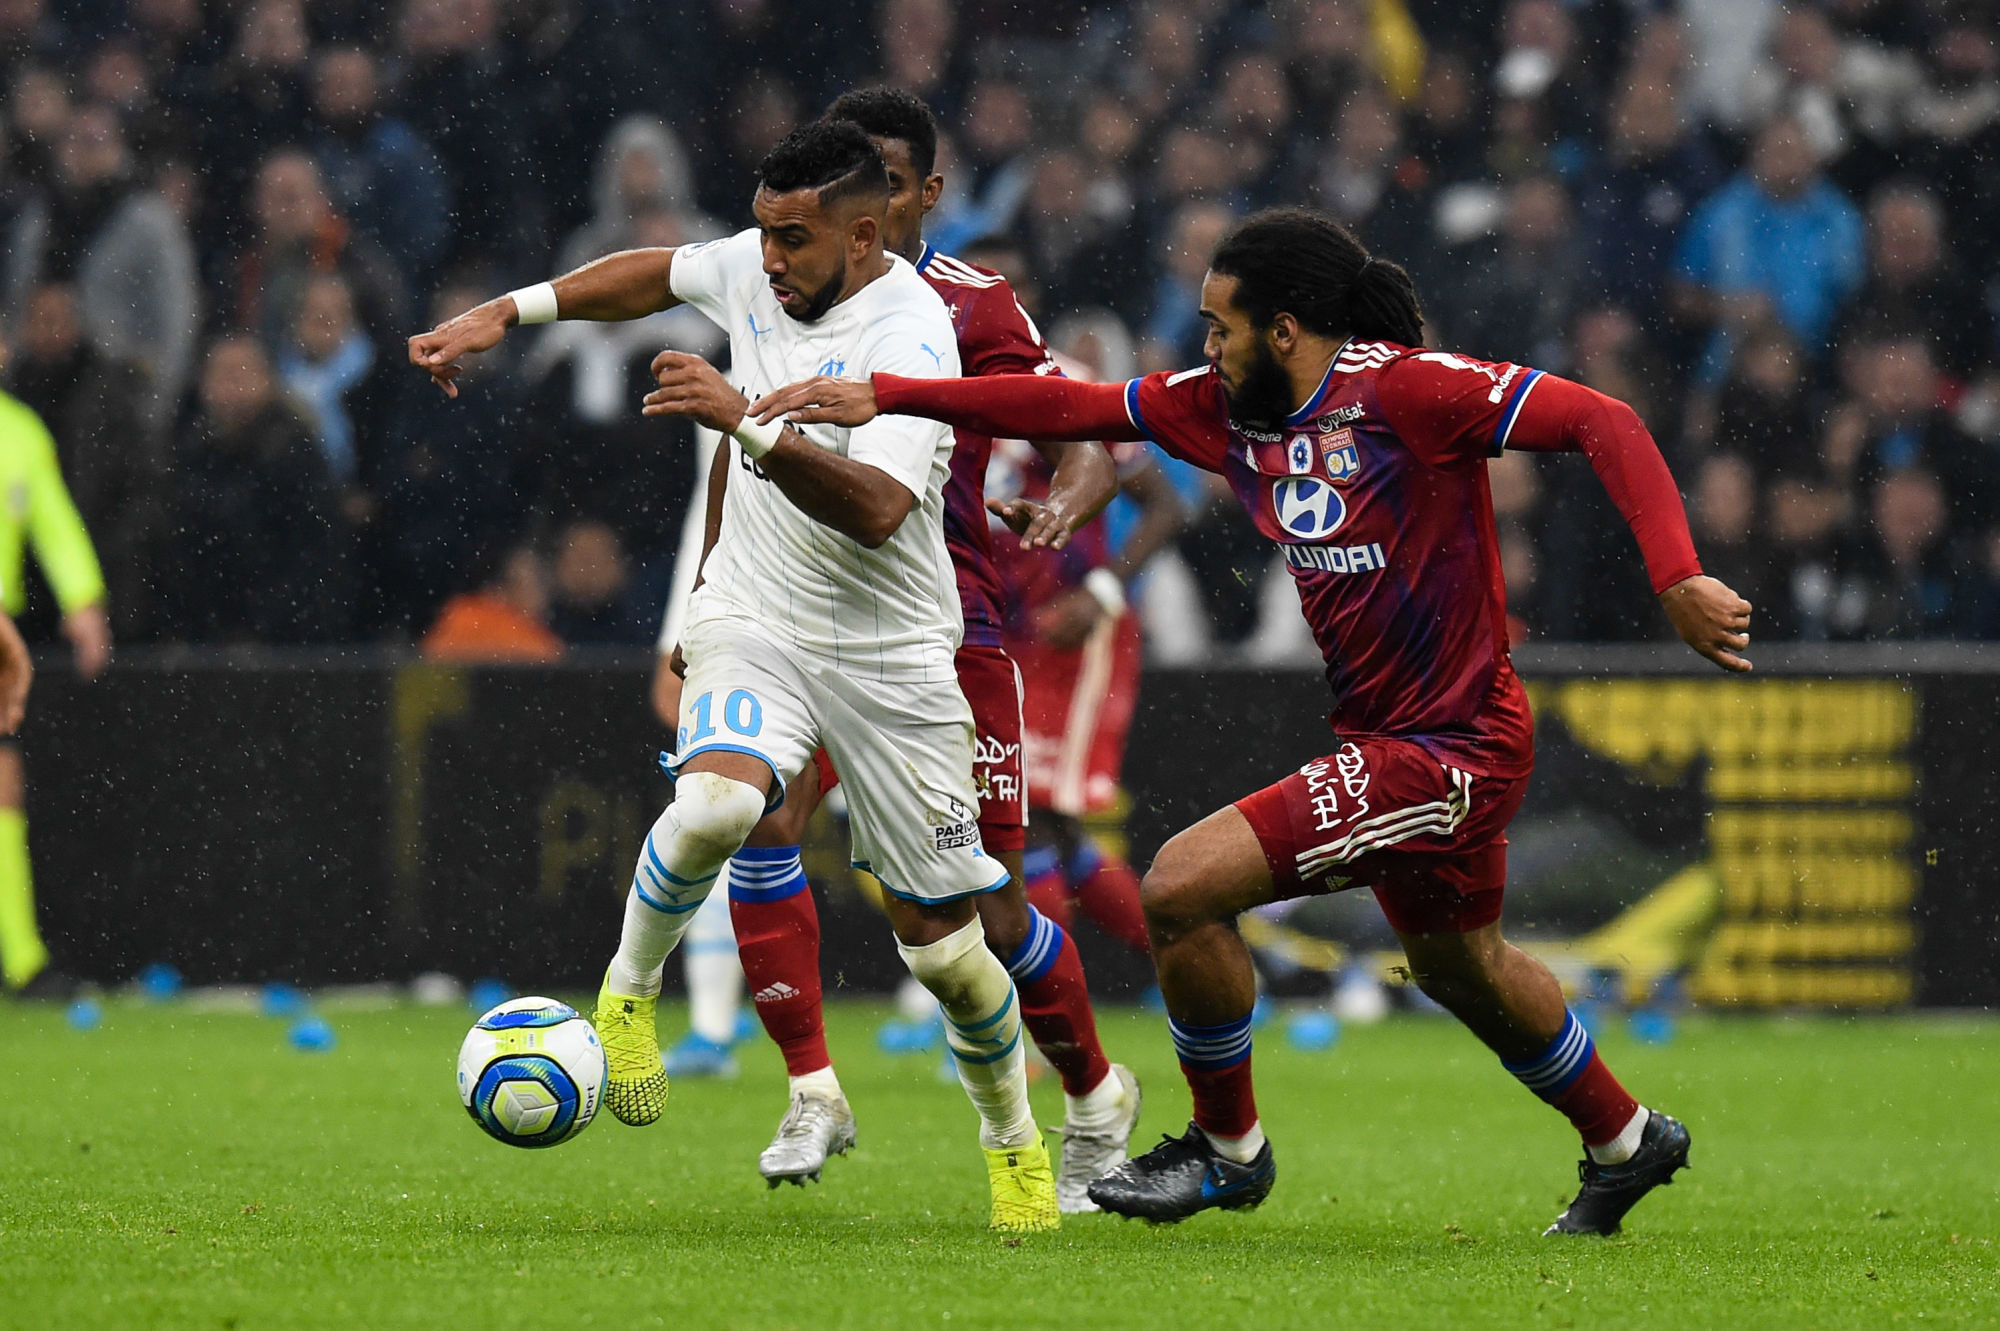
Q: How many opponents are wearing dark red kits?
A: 3